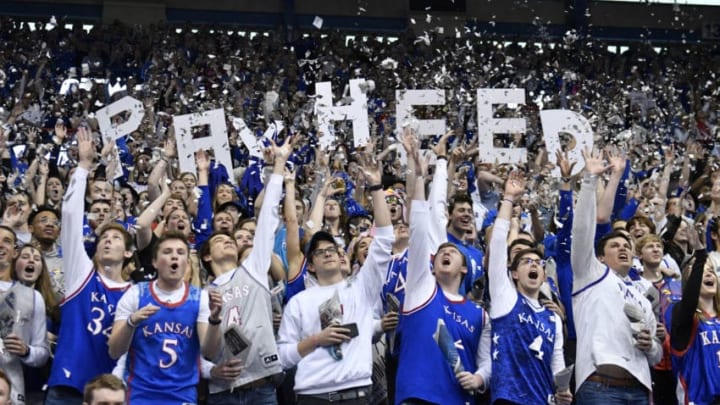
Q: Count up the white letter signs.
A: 7